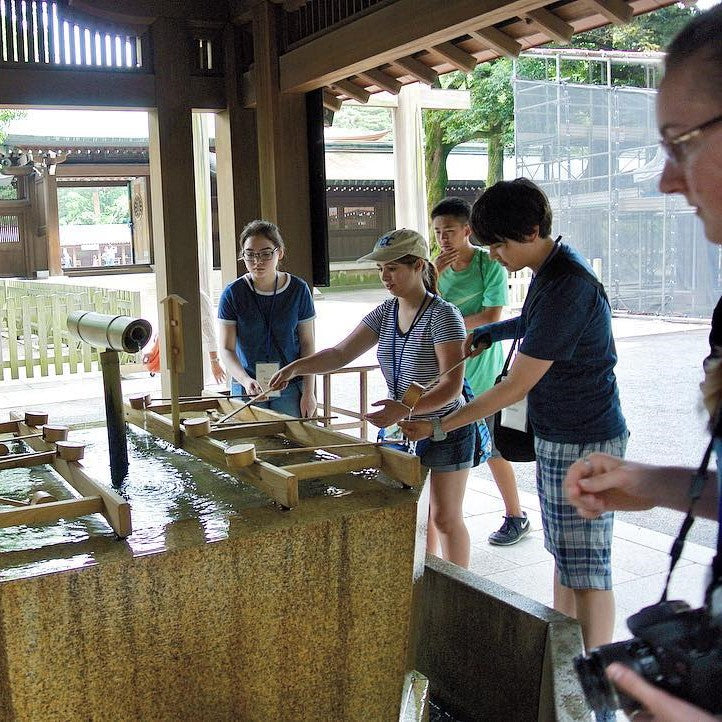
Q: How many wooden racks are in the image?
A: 2